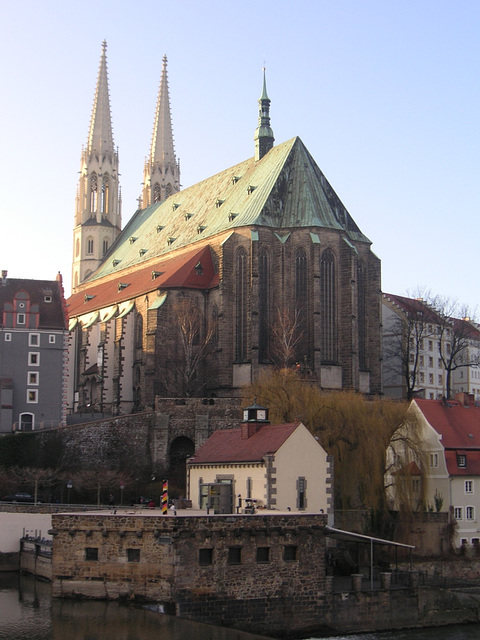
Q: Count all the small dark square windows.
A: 6